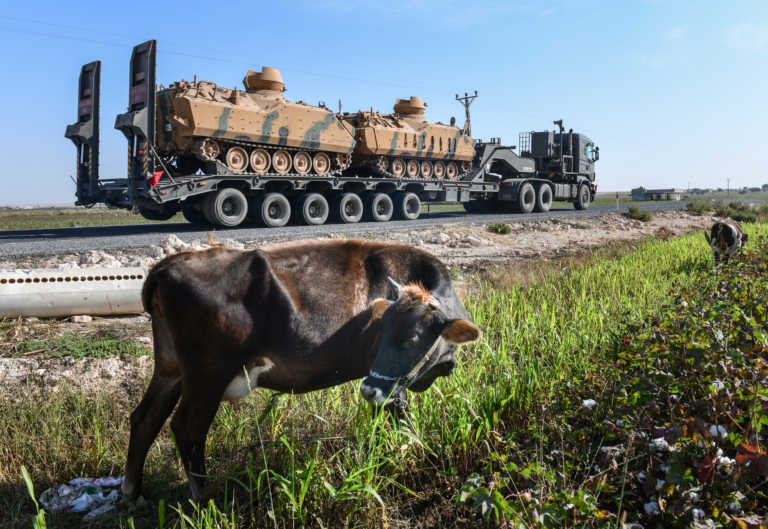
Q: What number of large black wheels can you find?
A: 9